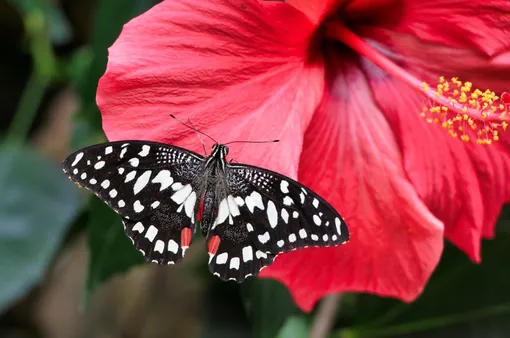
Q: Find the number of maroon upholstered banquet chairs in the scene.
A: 0